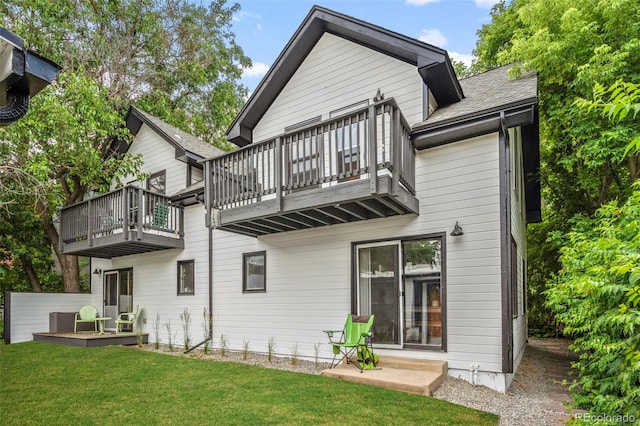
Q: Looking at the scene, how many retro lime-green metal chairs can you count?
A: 2